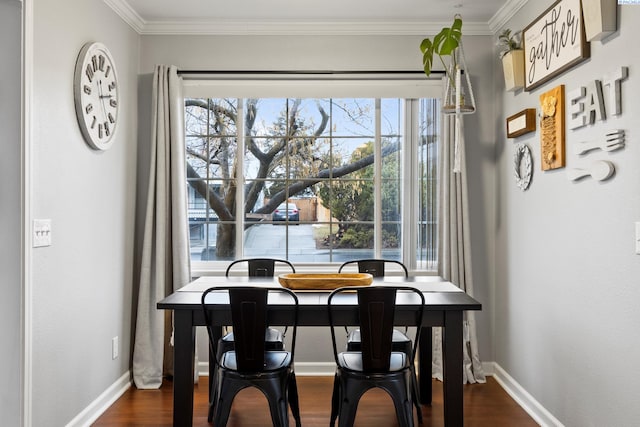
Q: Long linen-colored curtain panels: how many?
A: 2